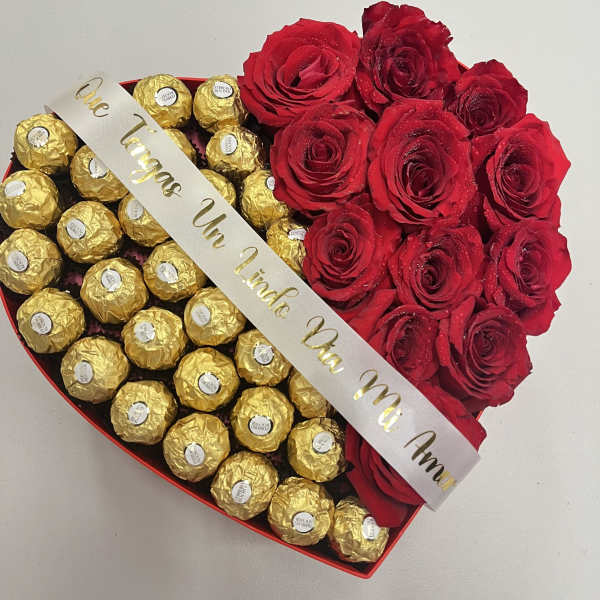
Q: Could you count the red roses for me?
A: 12